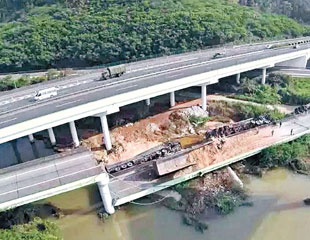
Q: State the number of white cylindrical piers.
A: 11